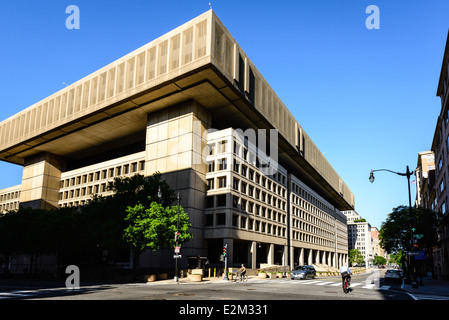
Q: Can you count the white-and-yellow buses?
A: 0